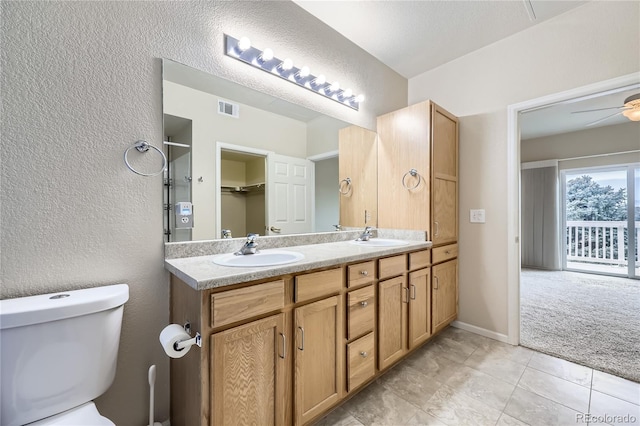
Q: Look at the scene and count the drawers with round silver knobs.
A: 4